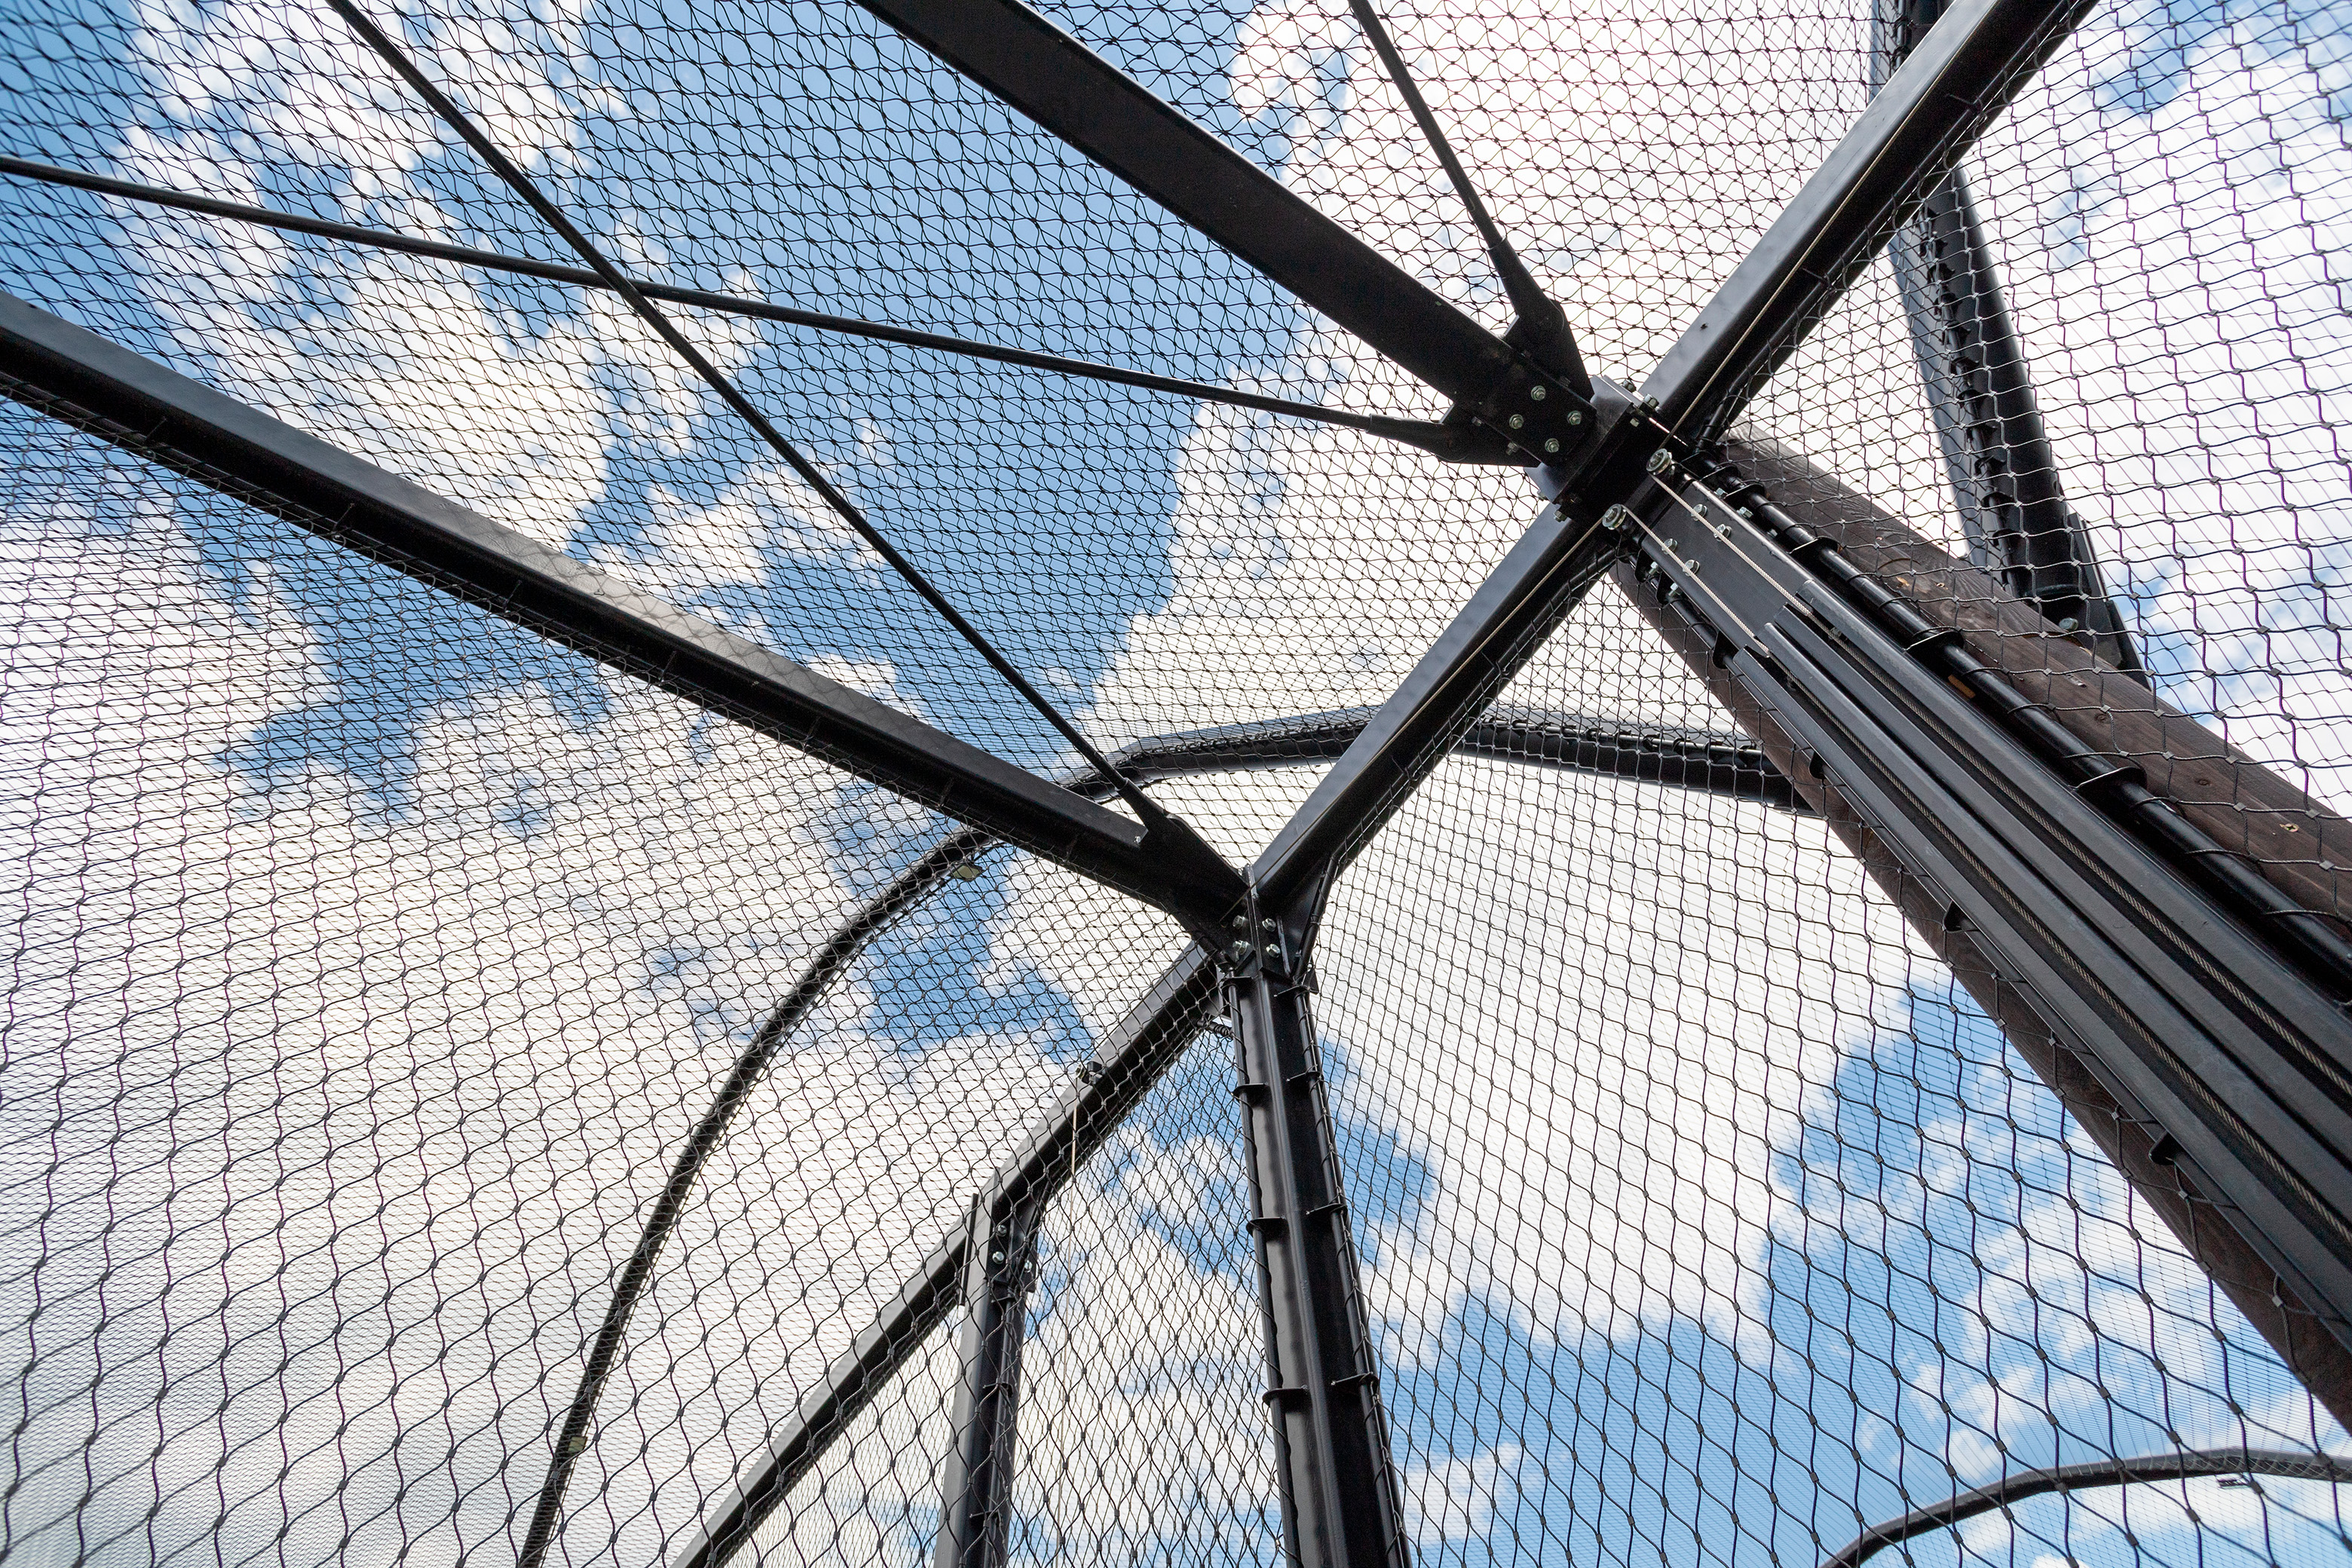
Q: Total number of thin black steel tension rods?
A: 3